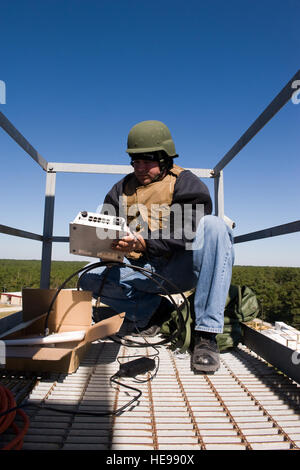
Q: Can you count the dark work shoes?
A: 2